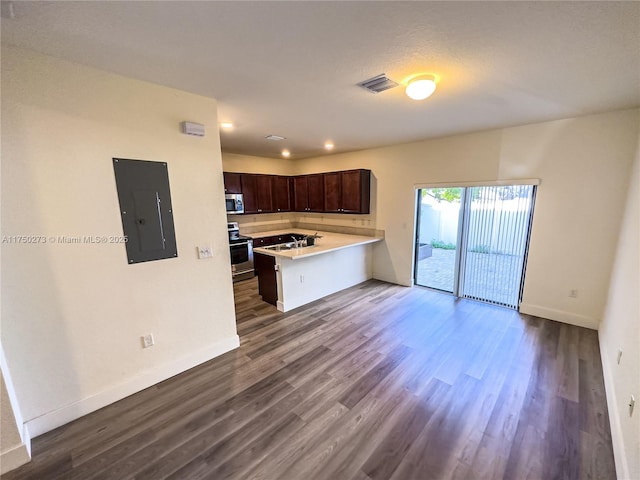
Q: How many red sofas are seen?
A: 0